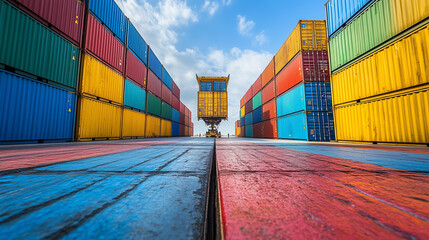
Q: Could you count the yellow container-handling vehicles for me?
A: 1